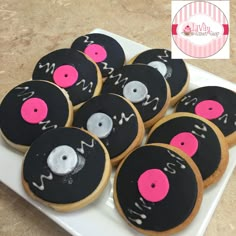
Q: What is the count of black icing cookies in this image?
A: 10